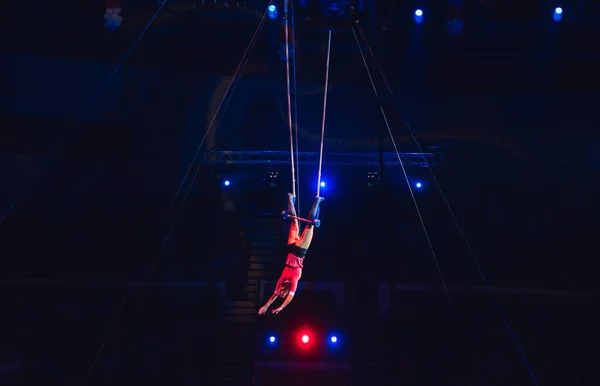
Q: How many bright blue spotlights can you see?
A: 8